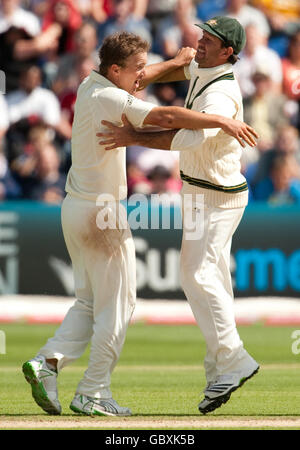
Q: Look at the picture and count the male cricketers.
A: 2